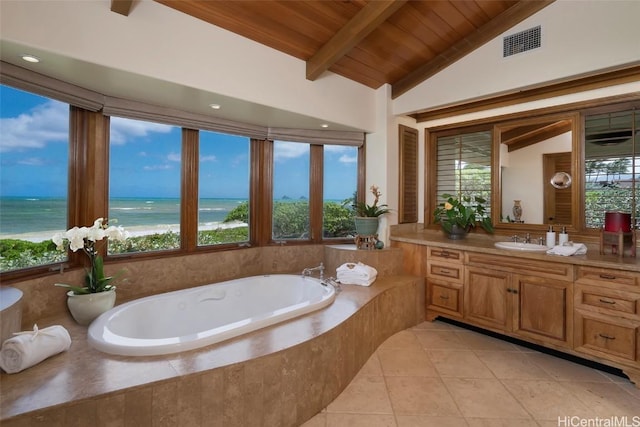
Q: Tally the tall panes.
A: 5